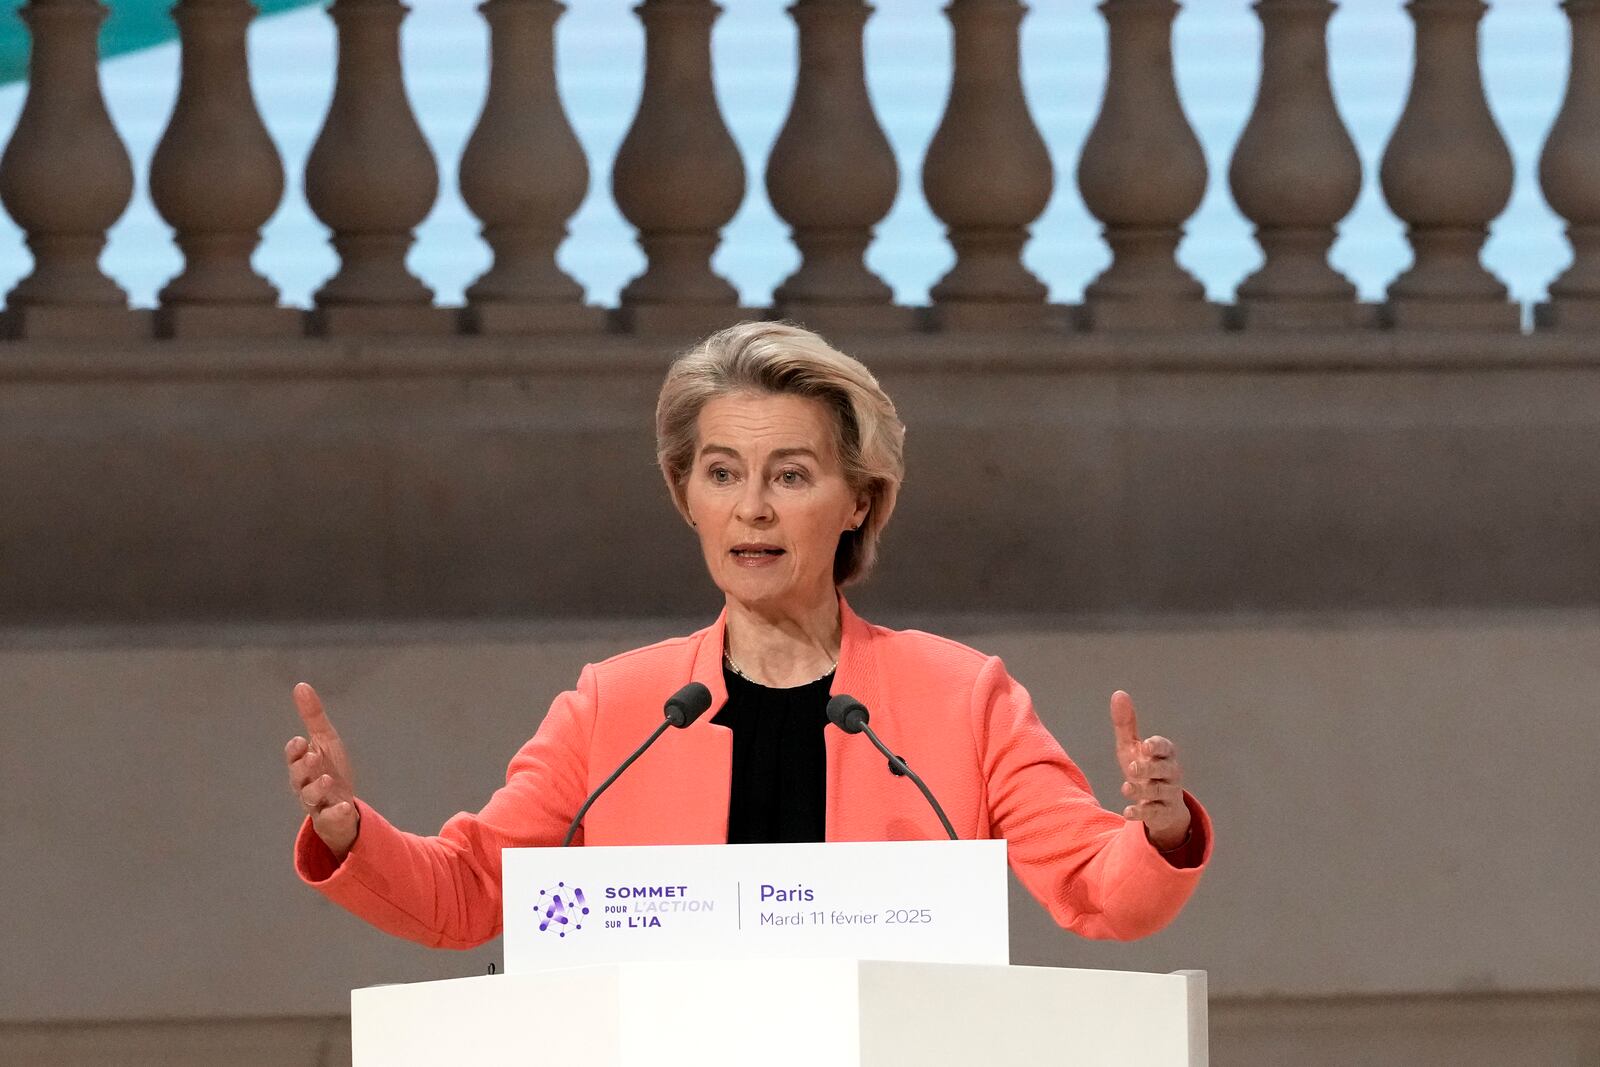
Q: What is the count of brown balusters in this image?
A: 11